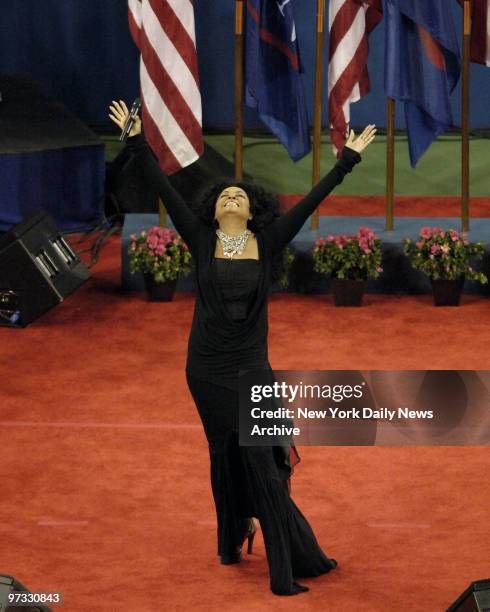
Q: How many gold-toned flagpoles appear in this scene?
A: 5